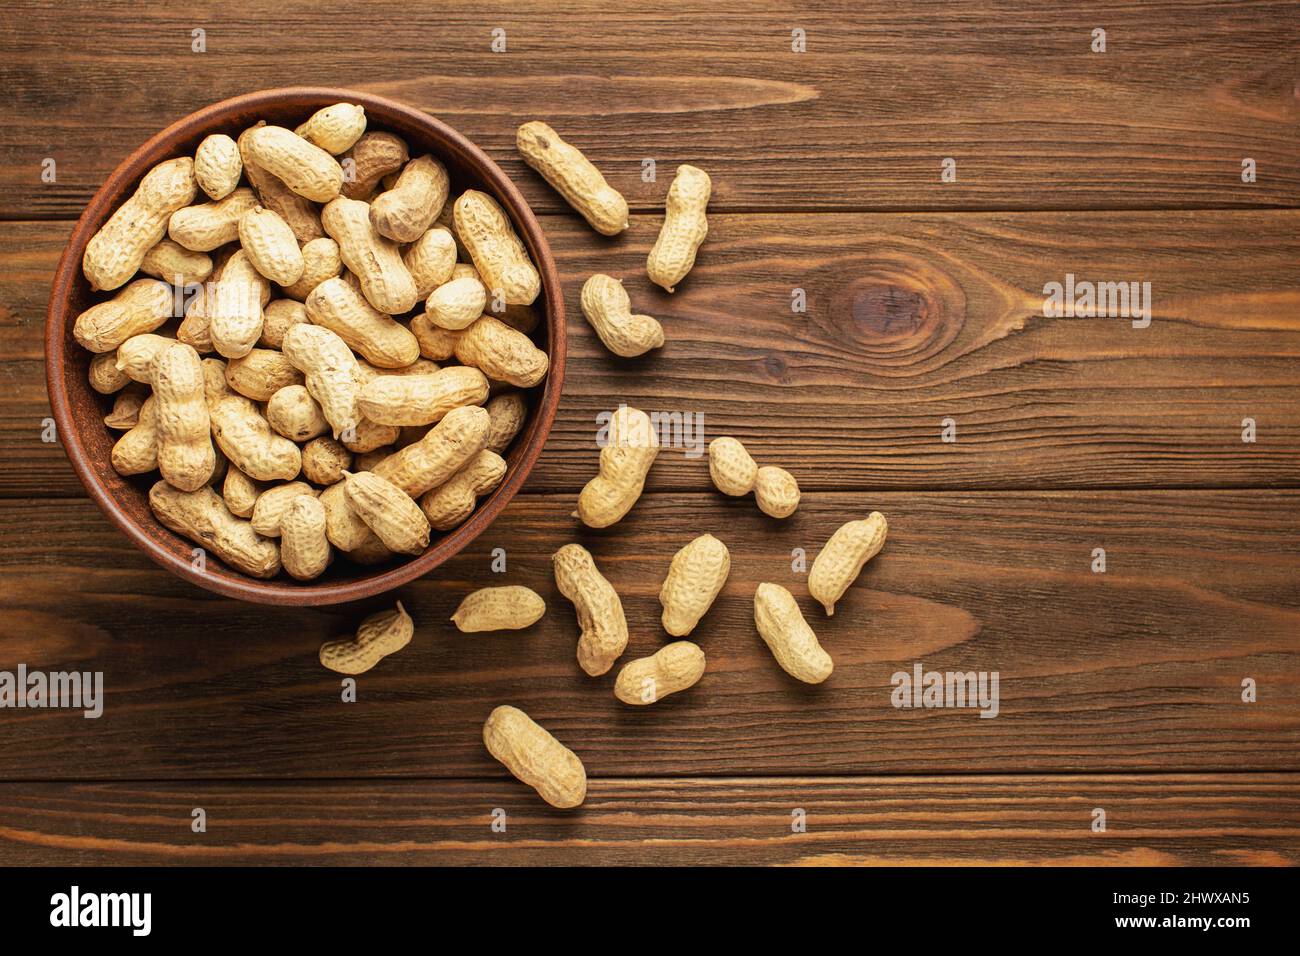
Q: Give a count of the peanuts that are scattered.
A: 13